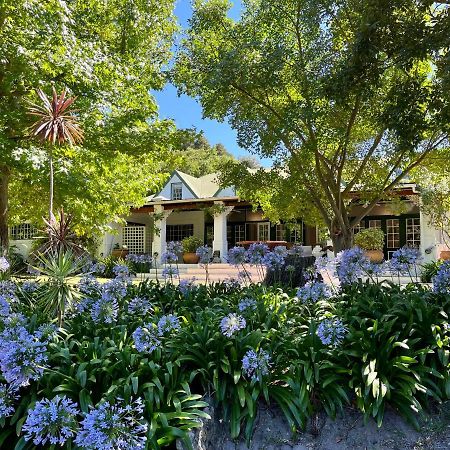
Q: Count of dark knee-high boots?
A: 0